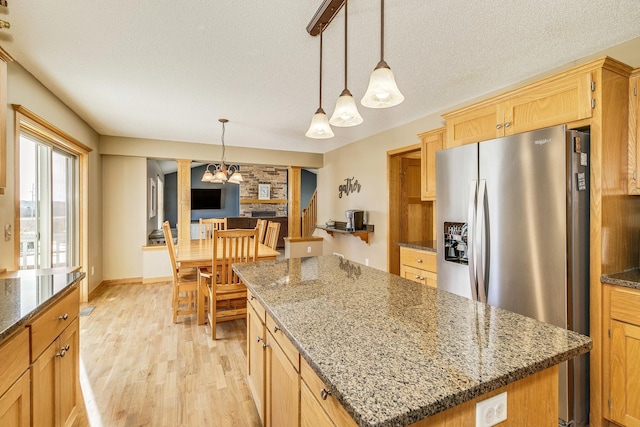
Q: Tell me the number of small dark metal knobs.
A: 13